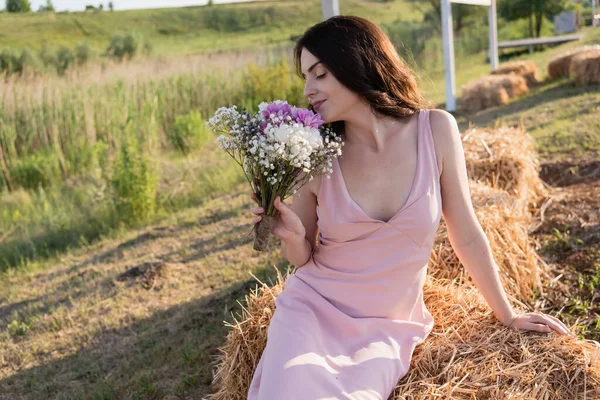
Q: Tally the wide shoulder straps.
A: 2